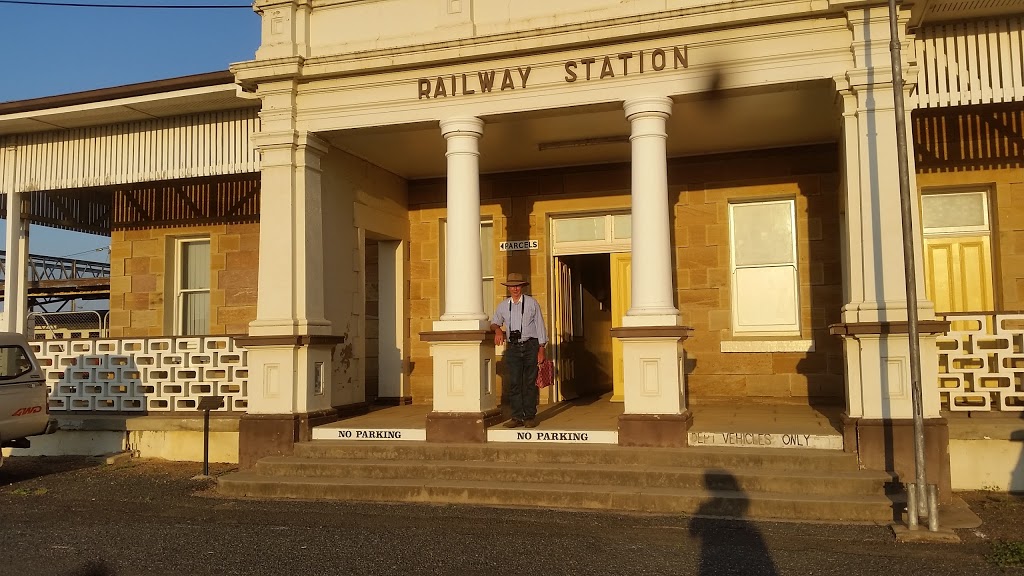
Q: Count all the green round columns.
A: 0